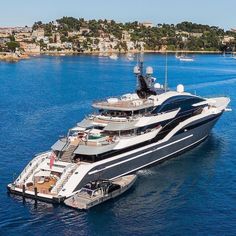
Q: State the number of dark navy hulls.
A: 1